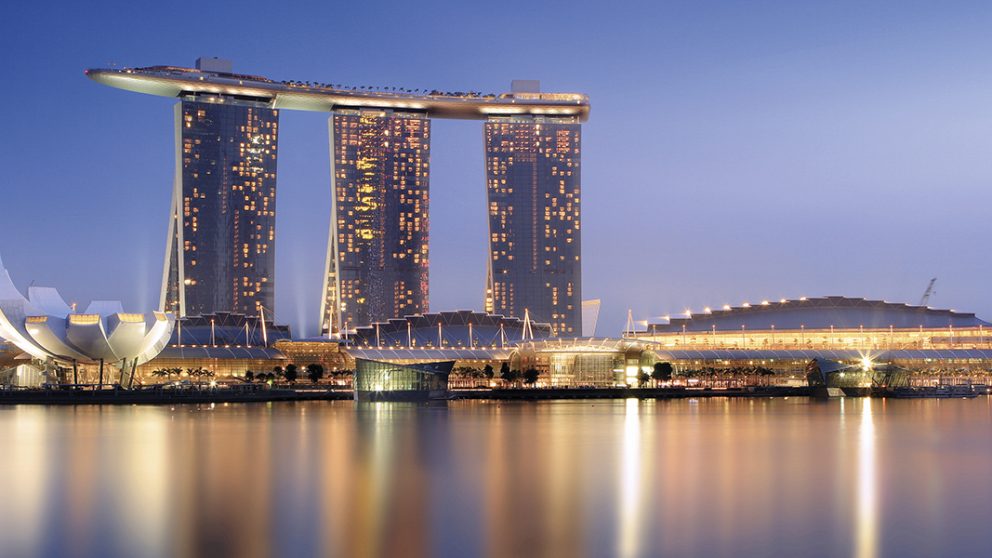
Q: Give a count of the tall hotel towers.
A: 3